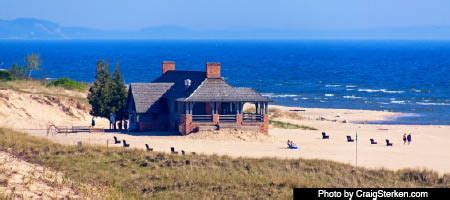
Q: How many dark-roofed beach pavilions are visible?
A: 1